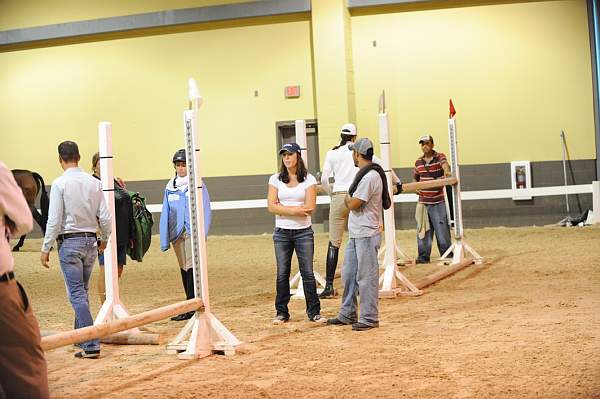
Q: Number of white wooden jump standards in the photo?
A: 5